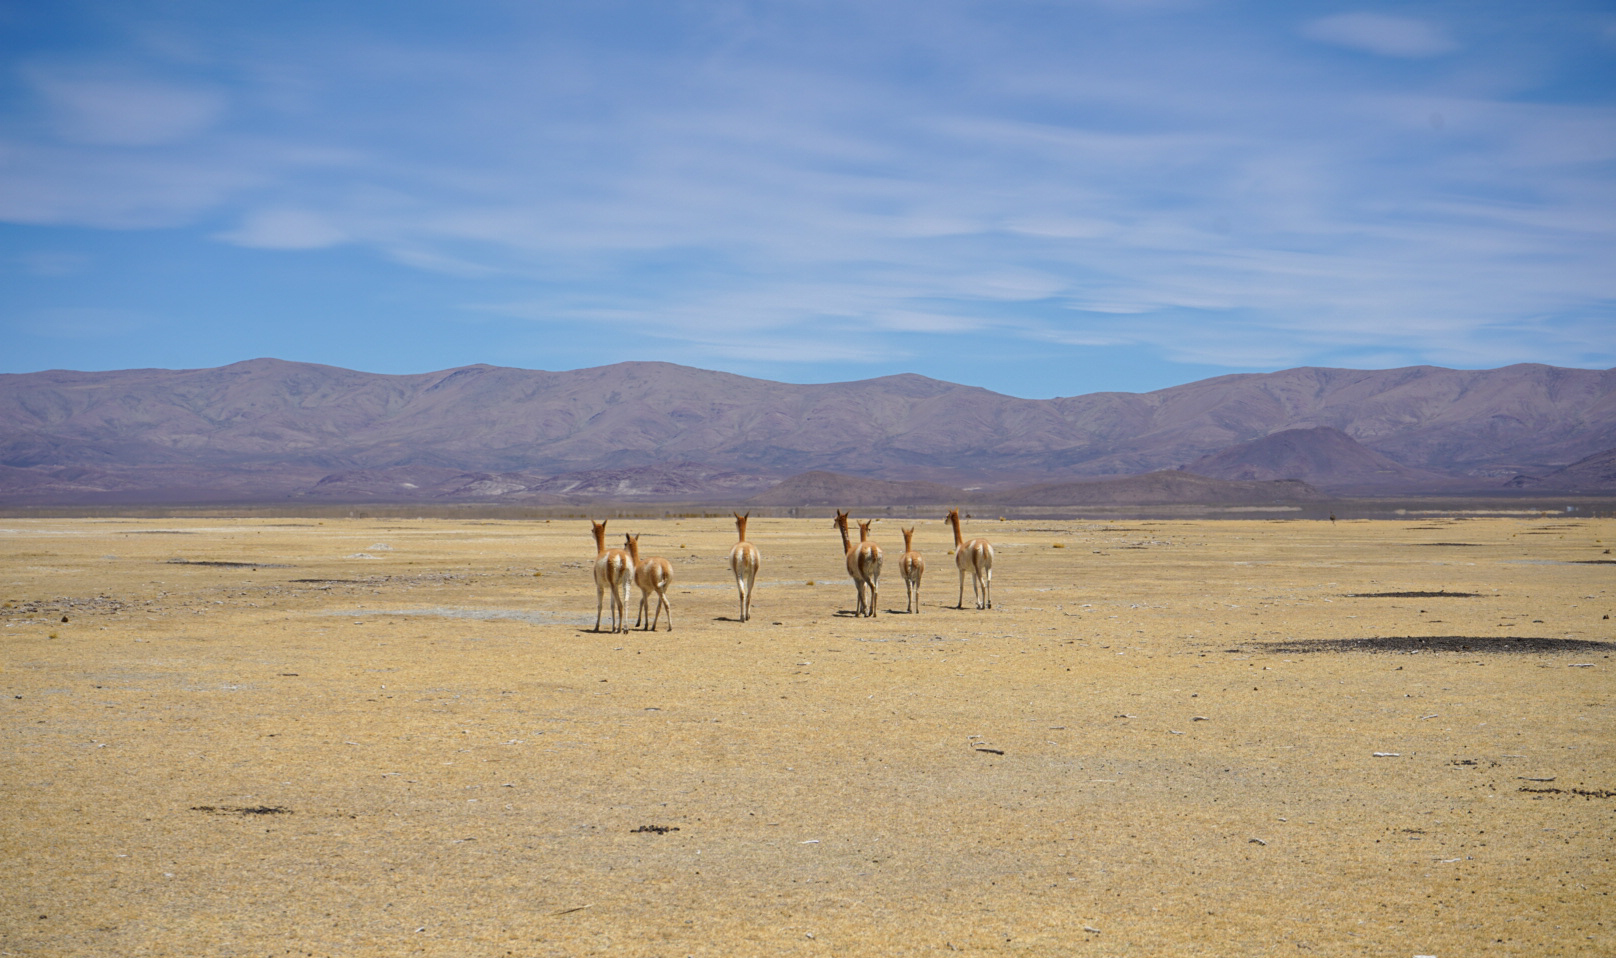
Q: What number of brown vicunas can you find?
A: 7